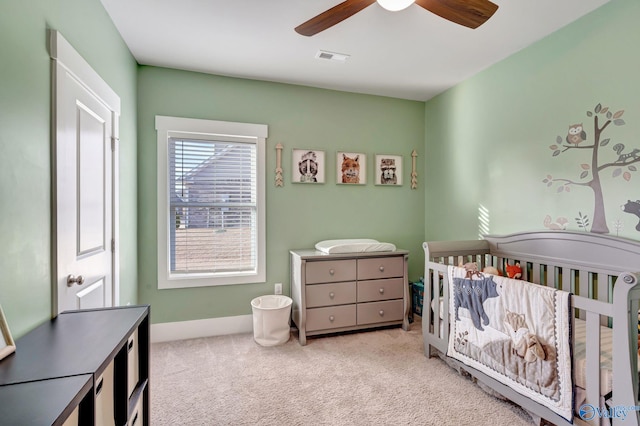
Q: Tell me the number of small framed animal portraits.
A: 3